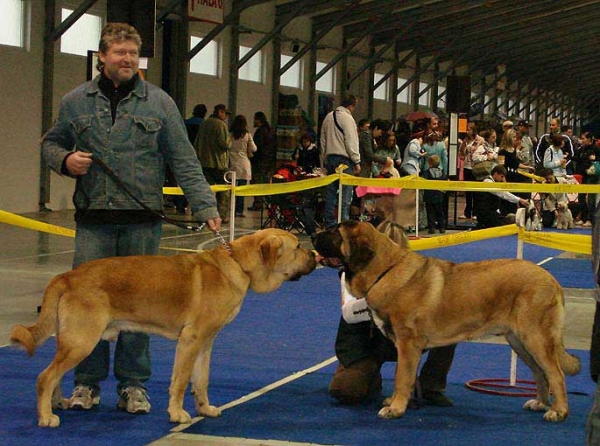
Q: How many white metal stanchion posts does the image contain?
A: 4